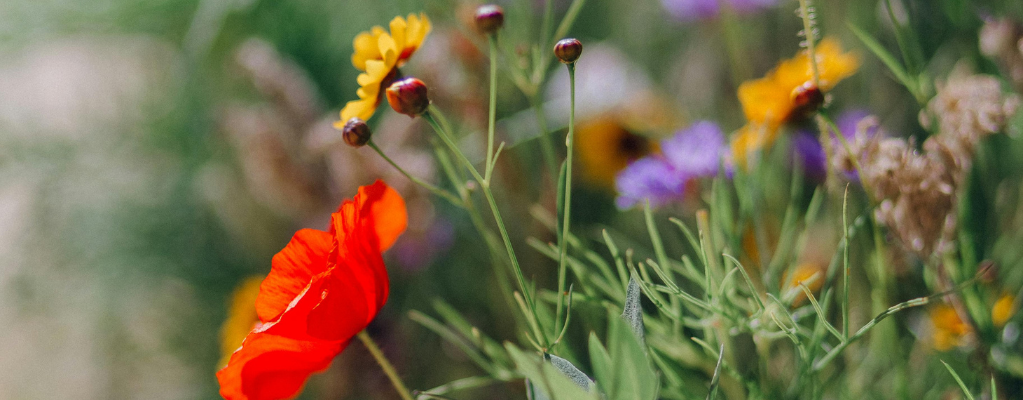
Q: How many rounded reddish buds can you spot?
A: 5